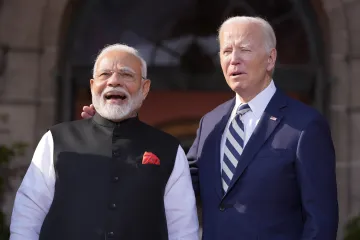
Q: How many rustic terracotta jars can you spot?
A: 0